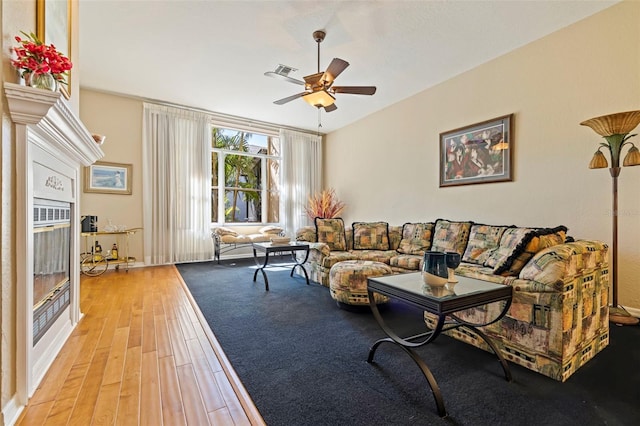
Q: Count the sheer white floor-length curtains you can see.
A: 2